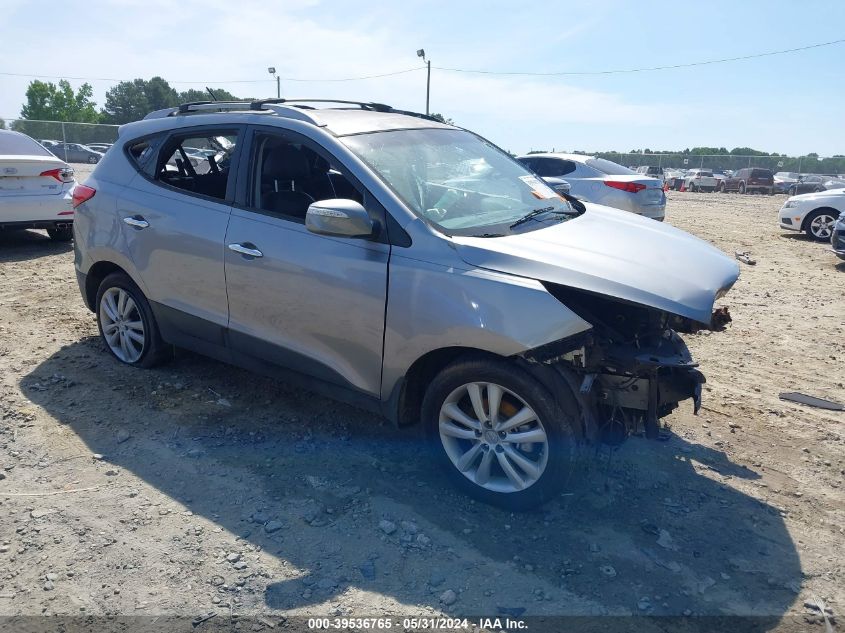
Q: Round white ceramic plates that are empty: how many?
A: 0